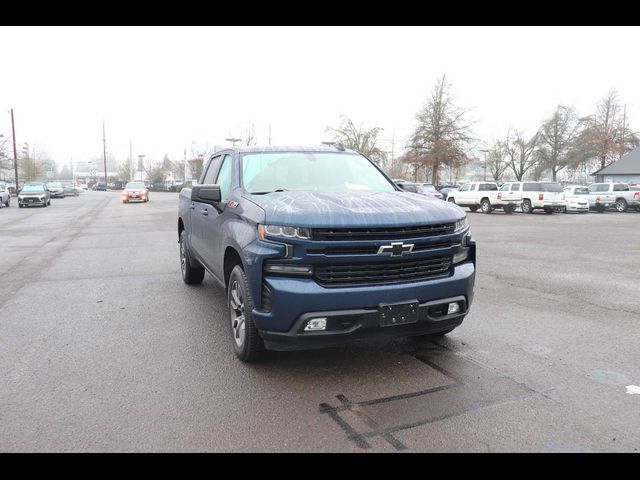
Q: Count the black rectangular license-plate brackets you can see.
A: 1